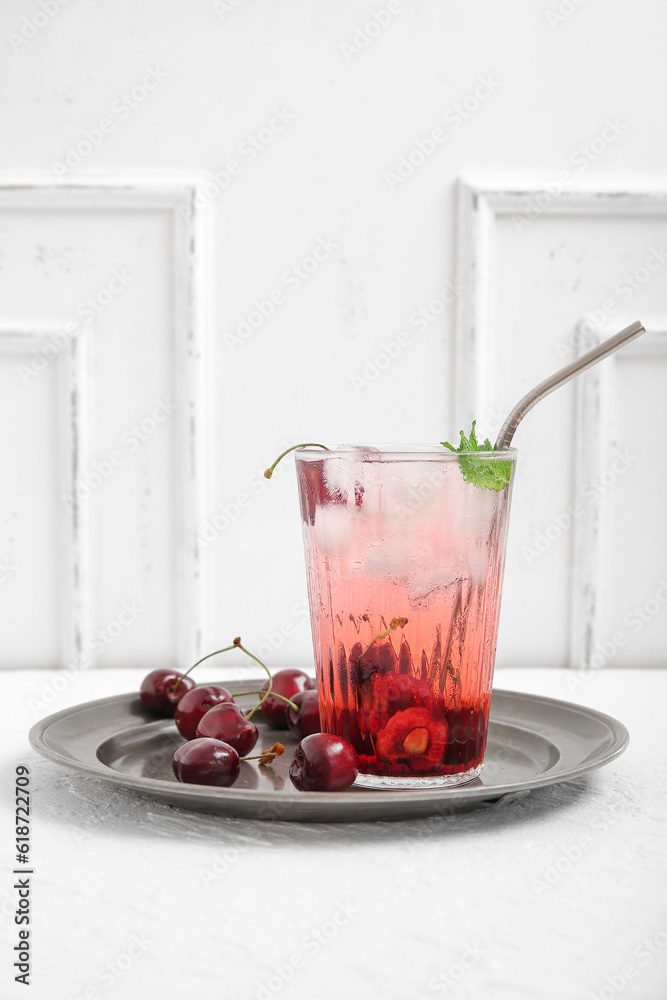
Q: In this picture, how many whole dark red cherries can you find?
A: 7